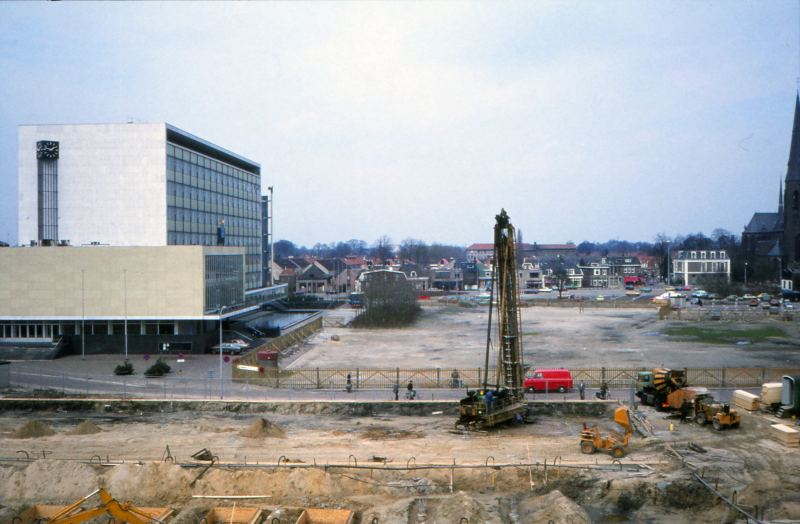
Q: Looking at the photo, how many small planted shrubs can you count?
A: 2